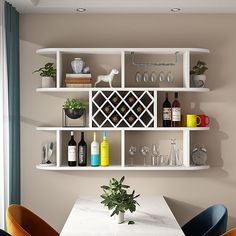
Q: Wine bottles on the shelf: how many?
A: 13